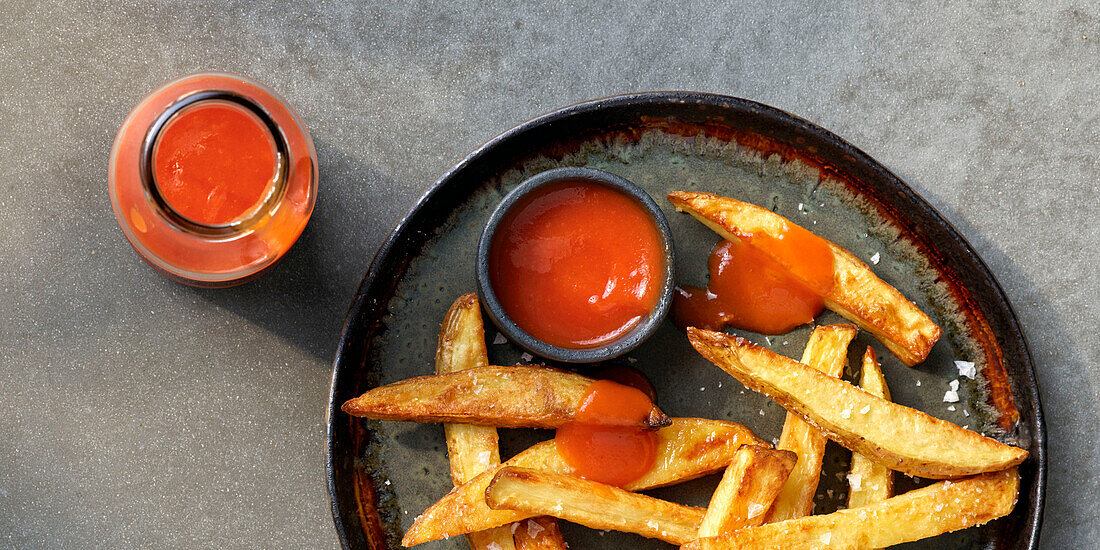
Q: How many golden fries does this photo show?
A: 11